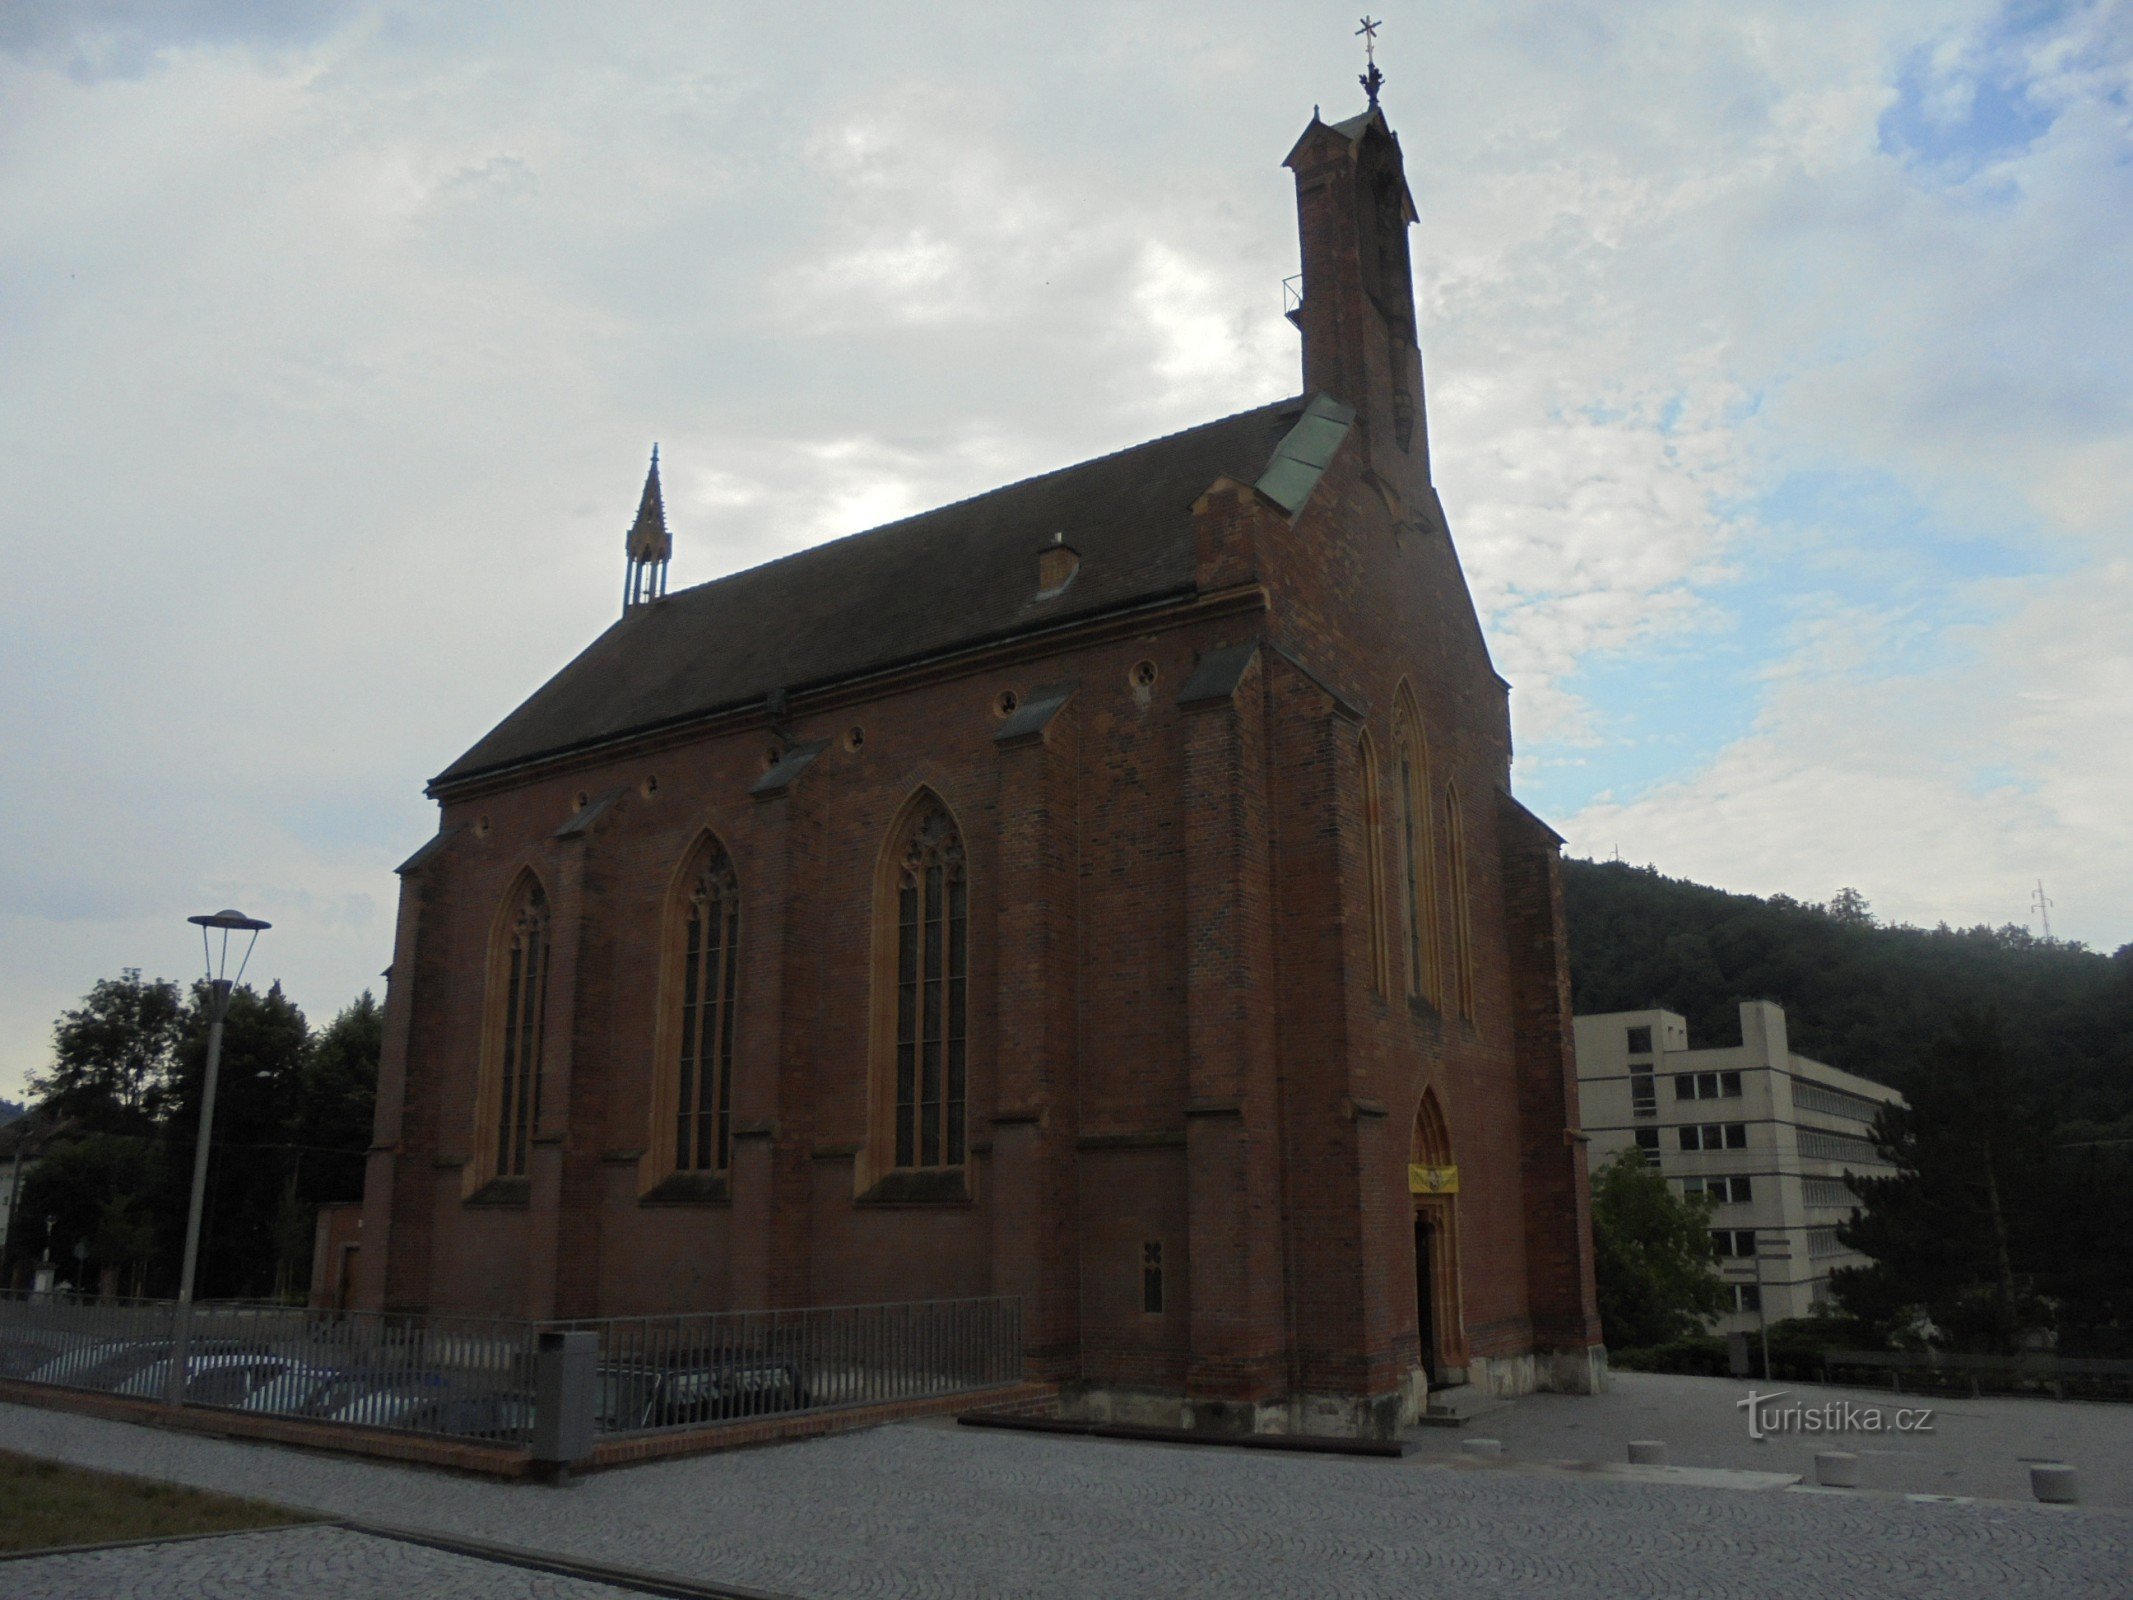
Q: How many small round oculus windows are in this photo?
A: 7